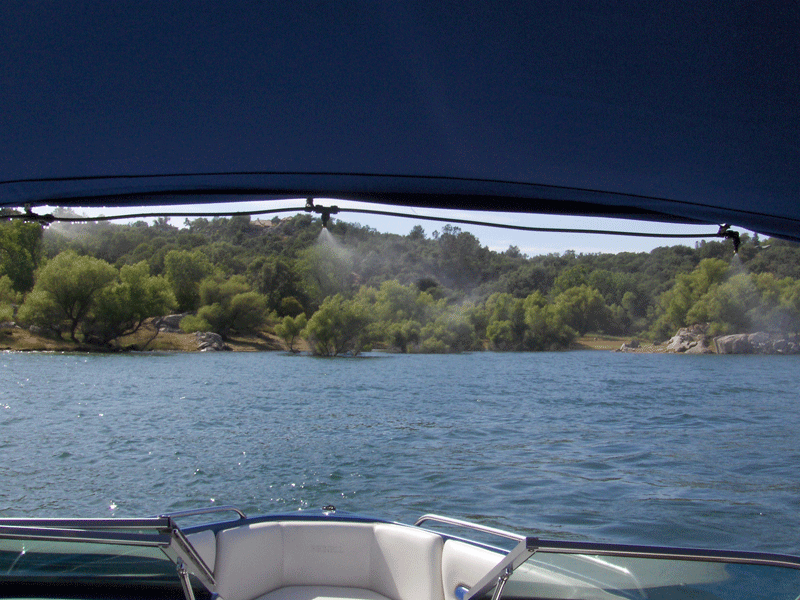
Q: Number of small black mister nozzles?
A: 3